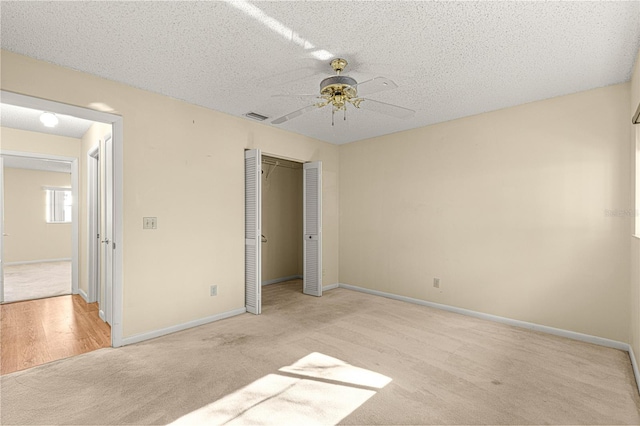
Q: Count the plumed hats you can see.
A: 0